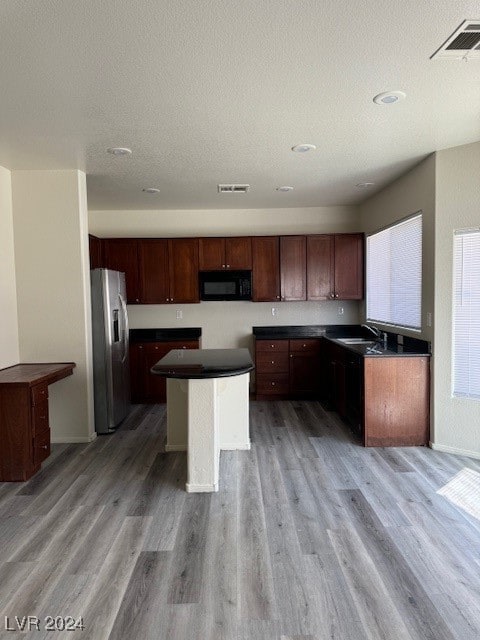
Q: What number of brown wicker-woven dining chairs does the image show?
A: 0